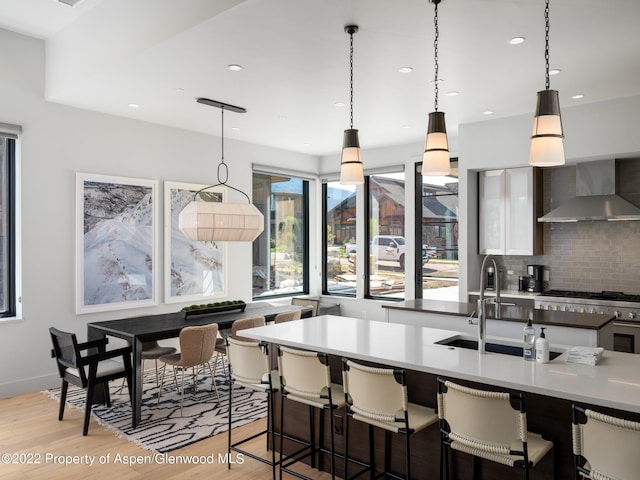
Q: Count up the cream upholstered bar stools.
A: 5